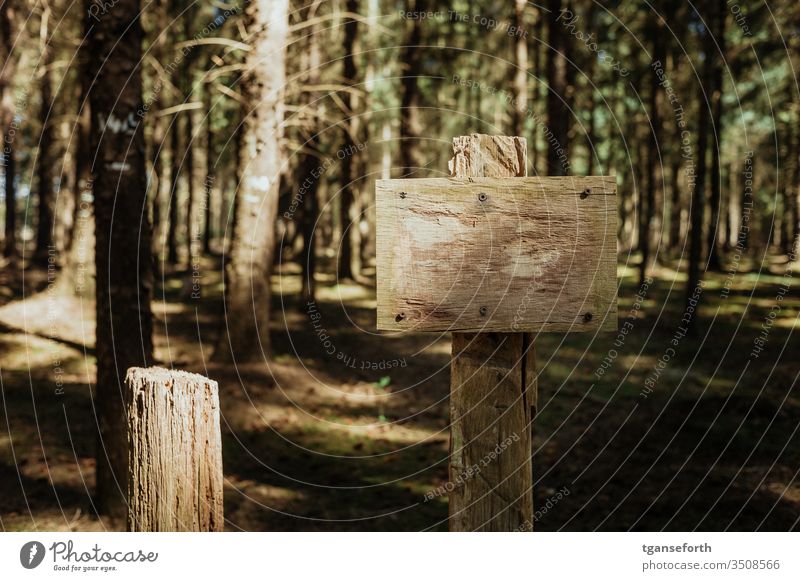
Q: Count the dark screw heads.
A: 6